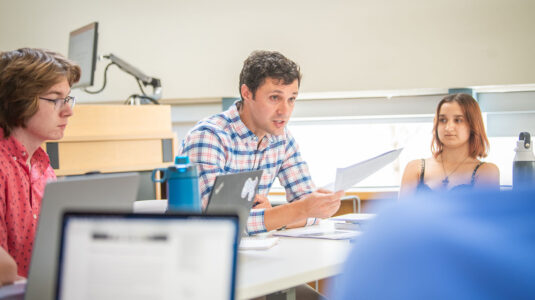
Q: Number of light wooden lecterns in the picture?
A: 1